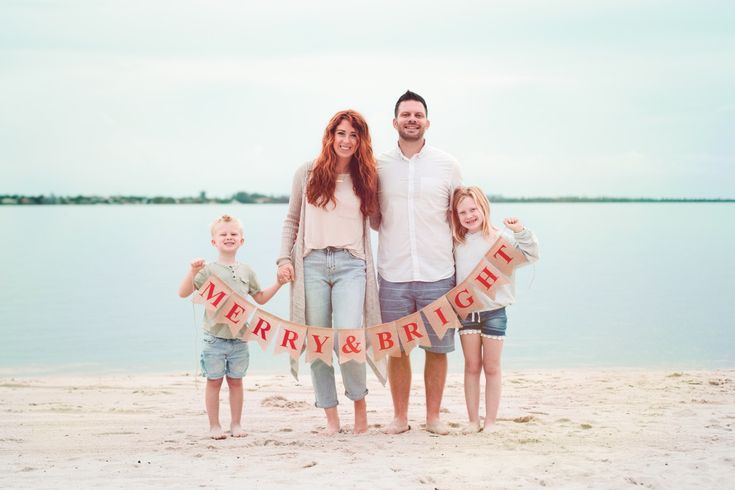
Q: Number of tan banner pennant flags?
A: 12